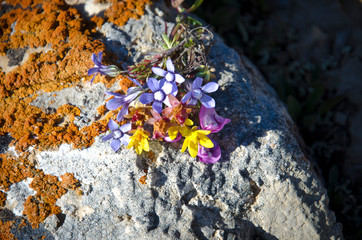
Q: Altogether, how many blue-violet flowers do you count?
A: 6